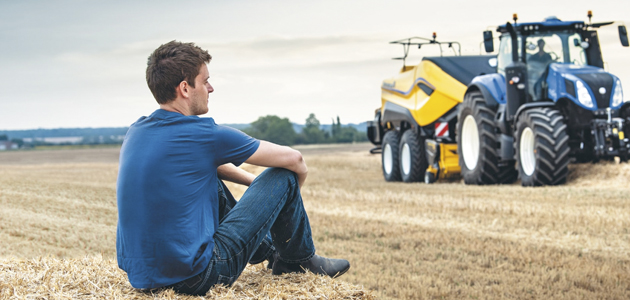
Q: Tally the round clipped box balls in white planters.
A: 0